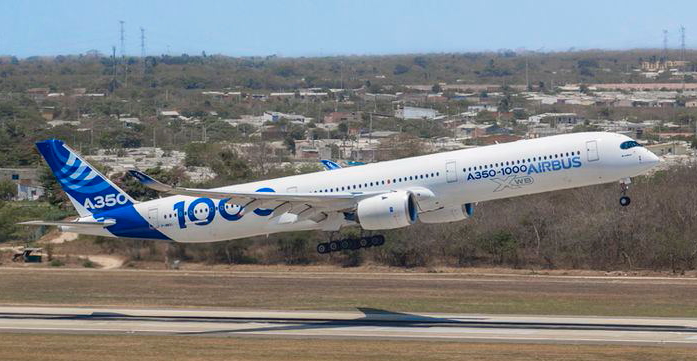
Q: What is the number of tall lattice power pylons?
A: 4